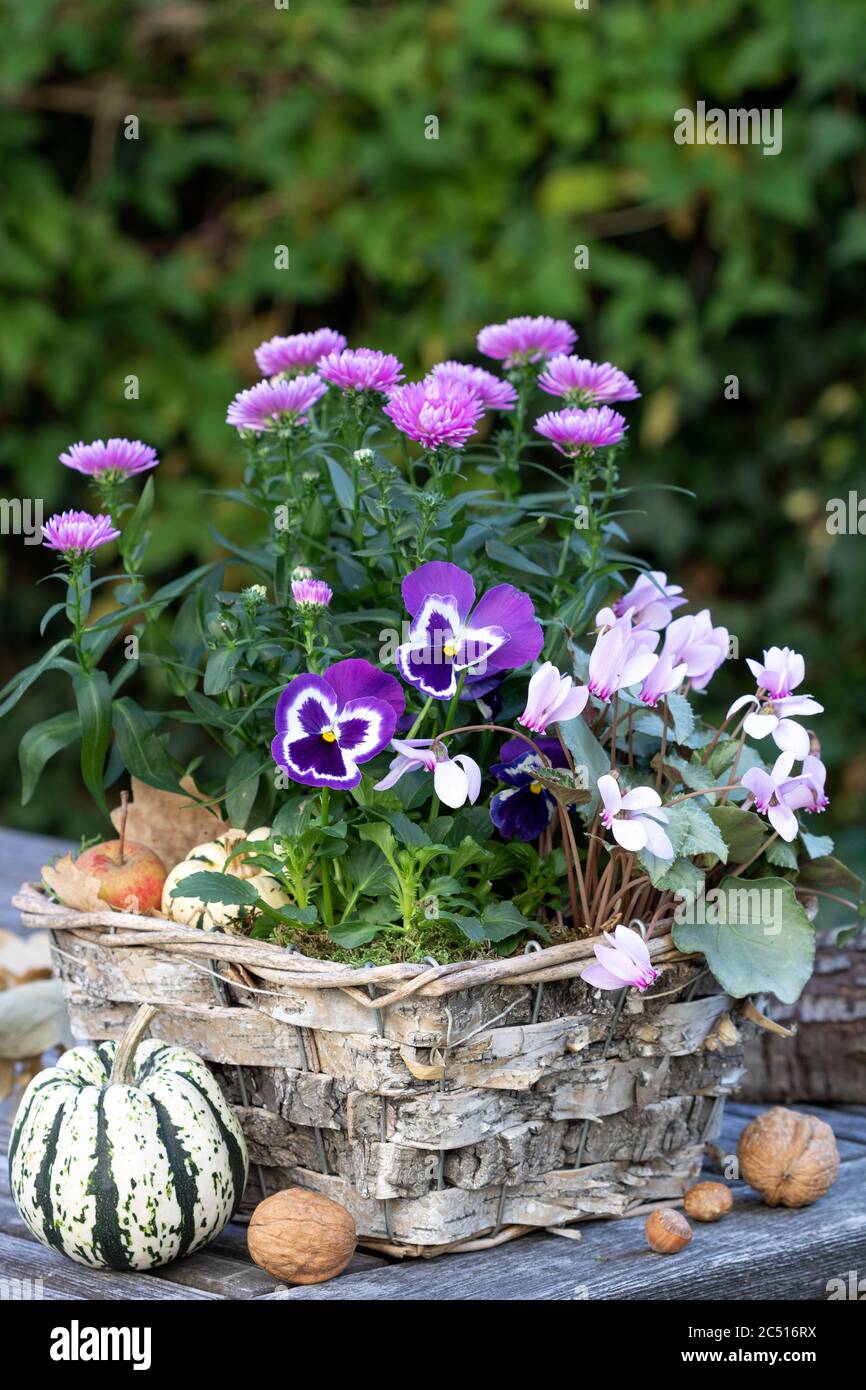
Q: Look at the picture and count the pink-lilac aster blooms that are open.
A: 10